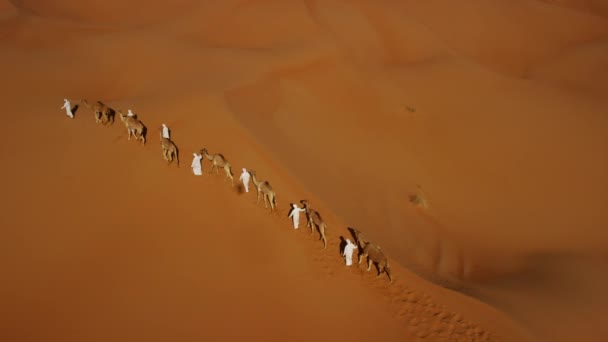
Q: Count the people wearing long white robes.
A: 7